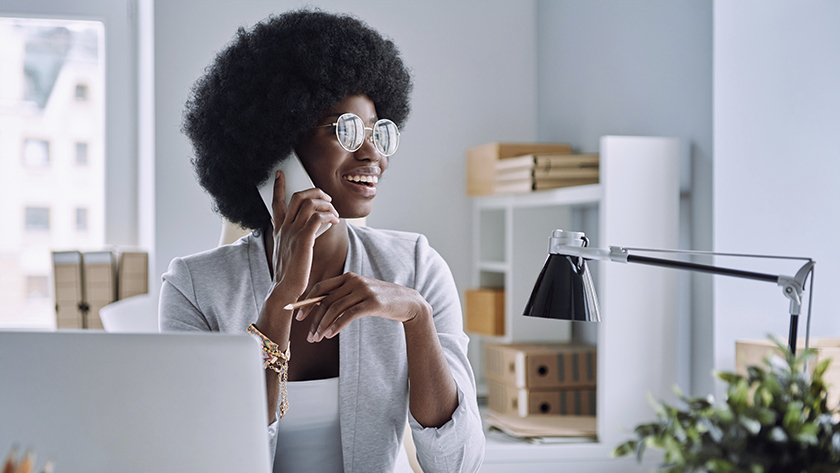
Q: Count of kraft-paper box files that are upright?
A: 3